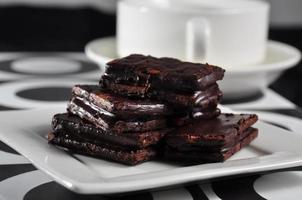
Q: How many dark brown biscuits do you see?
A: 5